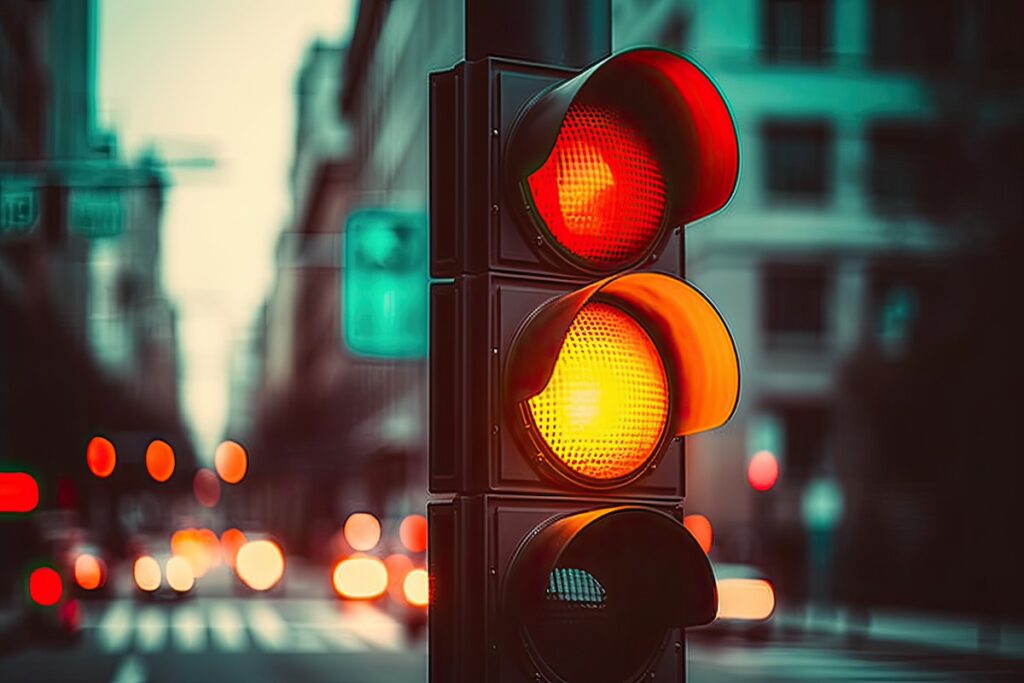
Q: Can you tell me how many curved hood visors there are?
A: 3